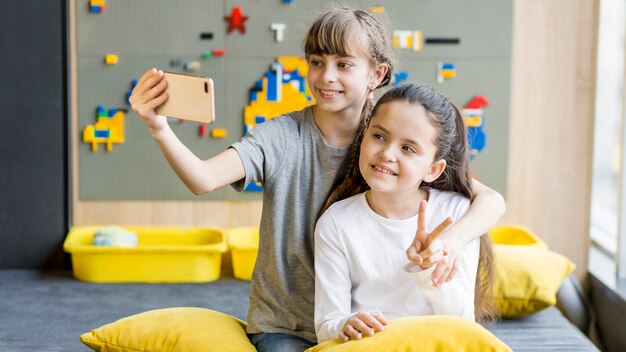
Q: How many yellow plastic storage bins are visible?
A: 3